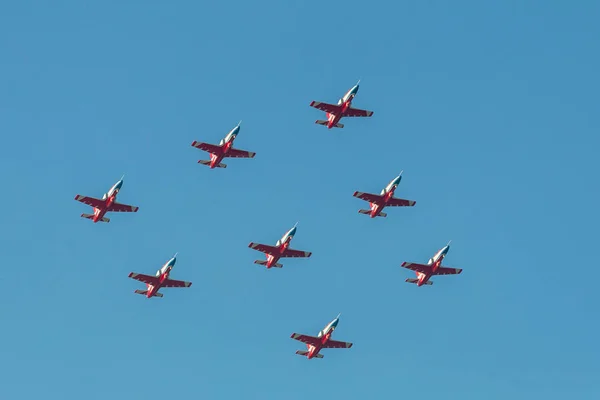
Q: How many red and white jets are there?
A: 8